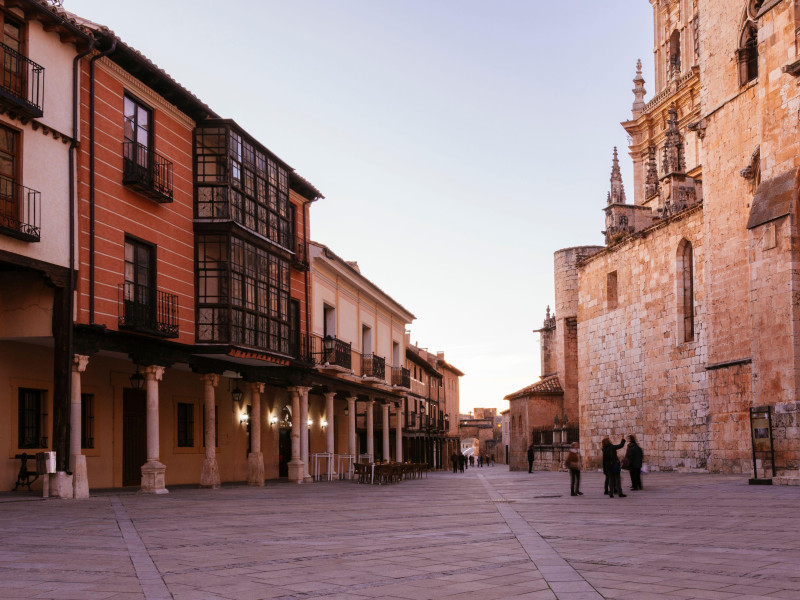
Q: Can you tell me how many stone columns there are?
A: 11